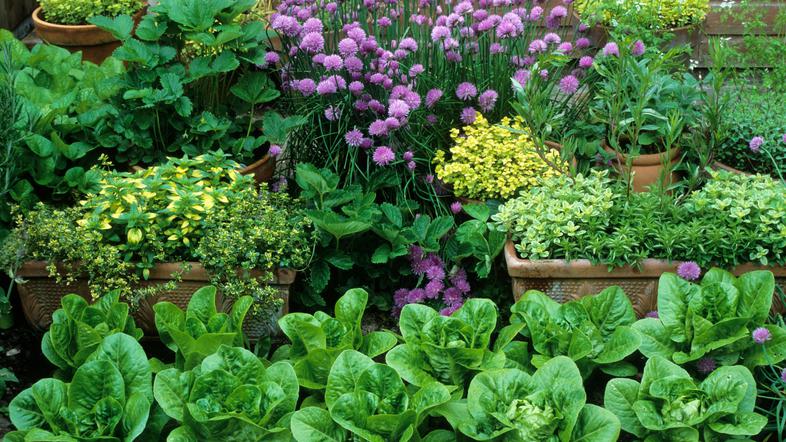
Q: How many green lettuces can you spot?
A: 11